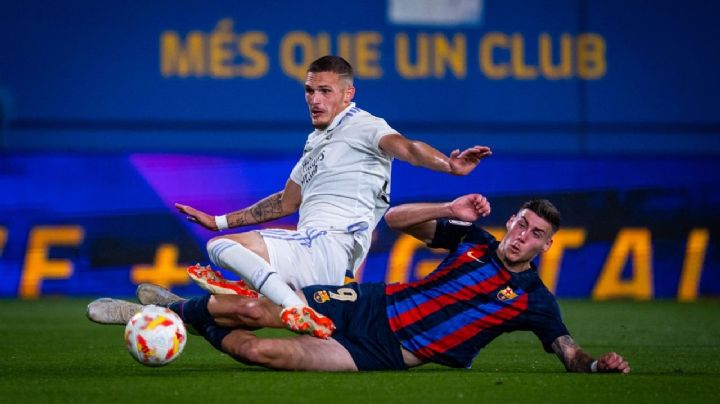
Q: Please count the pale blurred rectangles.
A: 1